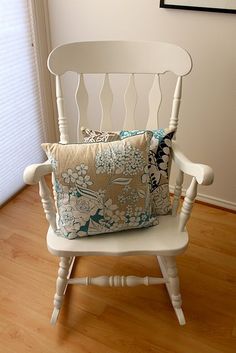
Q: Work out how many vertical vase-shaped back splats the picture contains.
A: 4